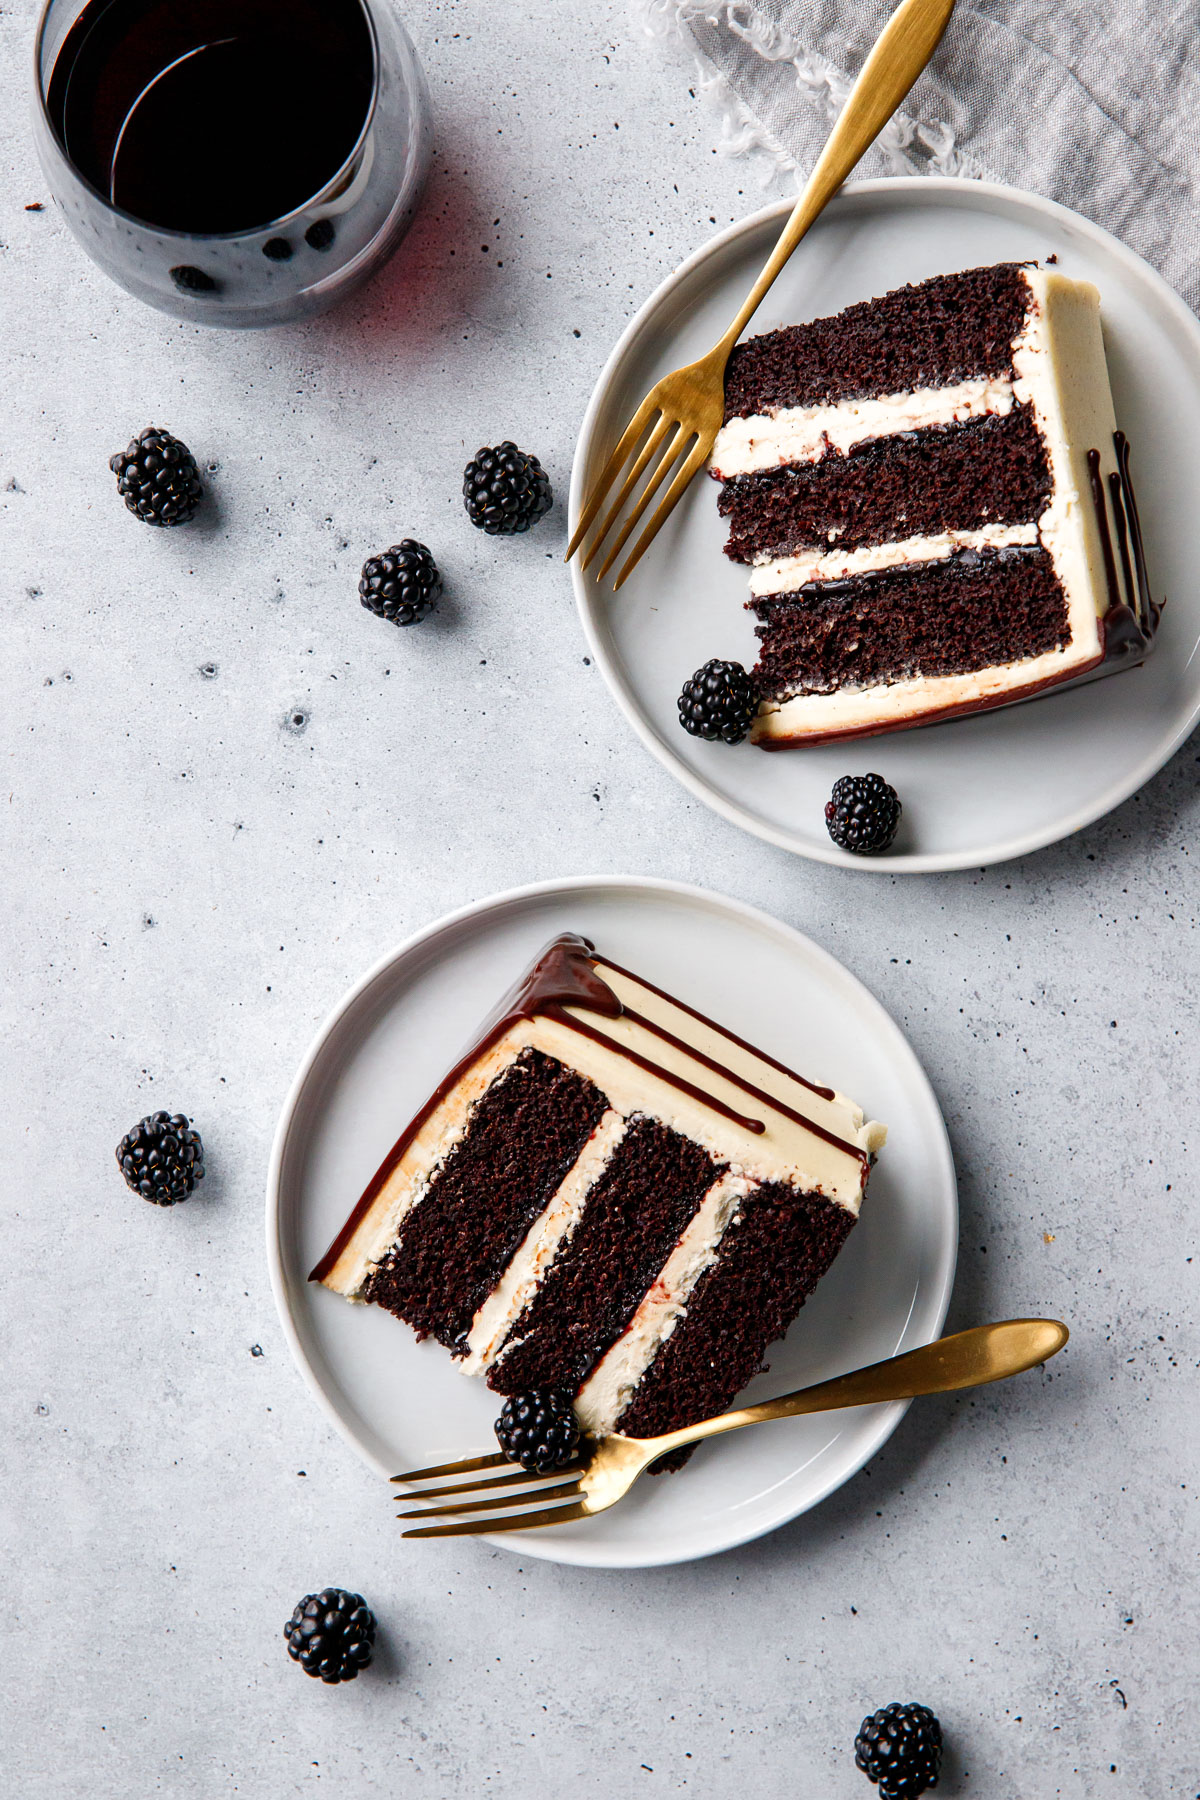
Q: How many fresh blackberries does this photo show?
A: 9